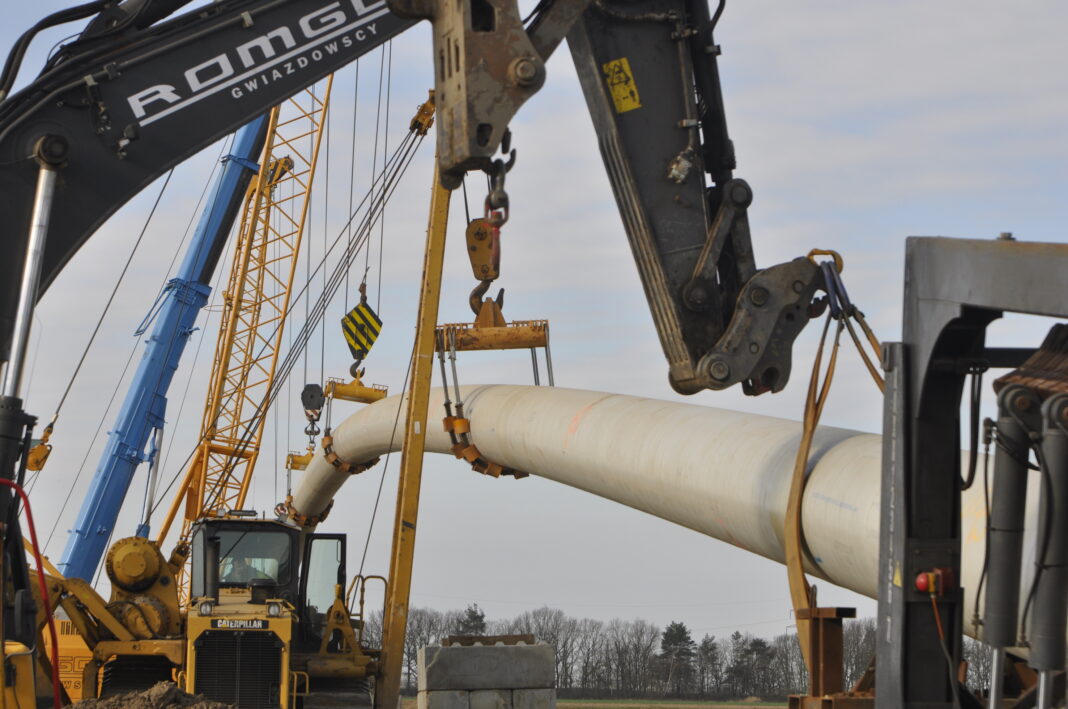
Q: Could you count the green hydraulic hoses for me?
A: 0